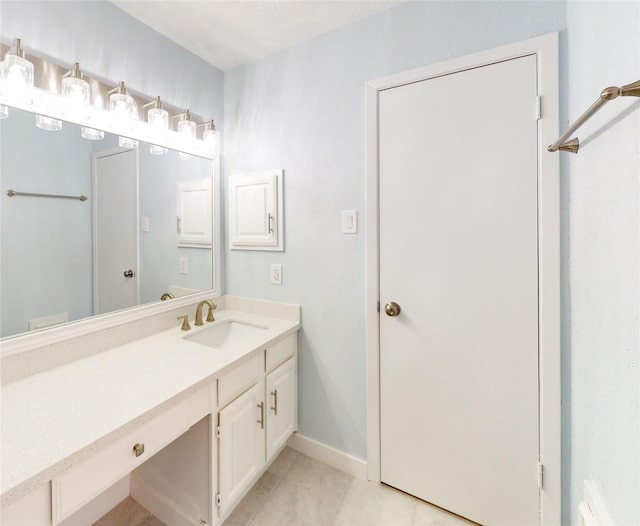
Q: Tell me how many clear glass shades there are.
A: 6